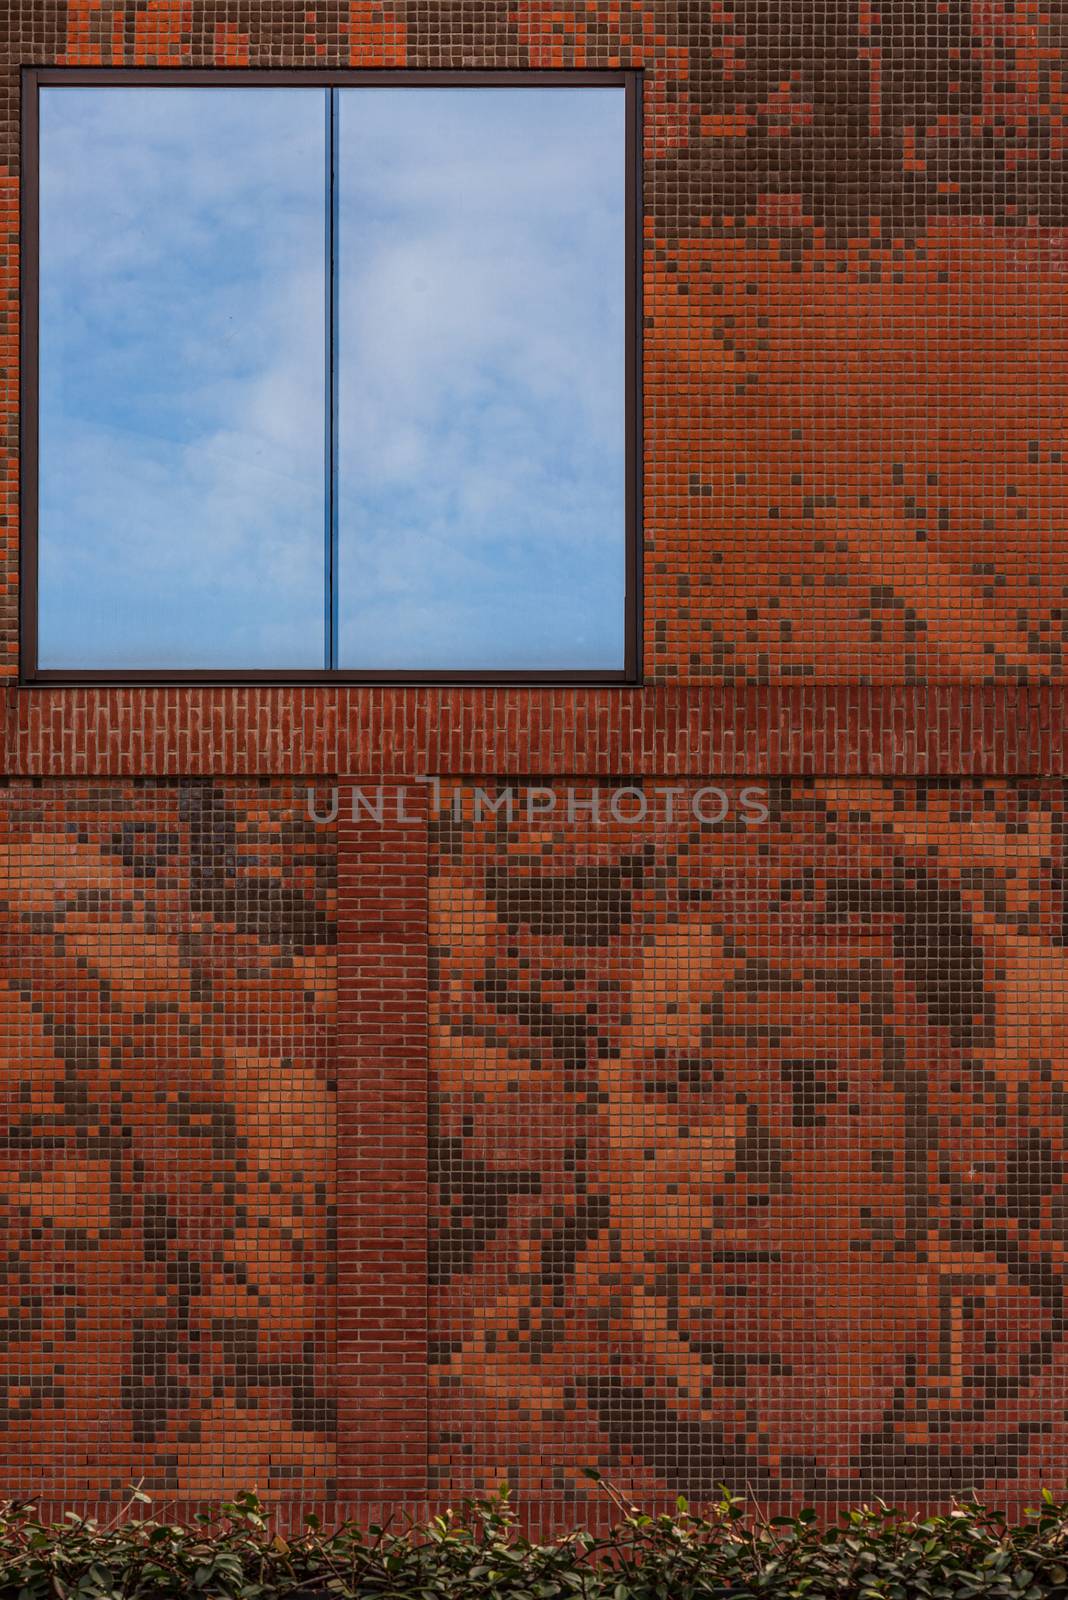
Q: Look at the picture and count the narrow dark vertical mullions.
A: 1